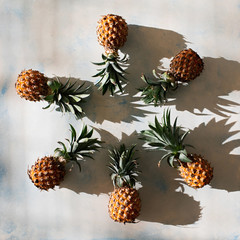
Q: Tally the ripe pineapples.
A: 6